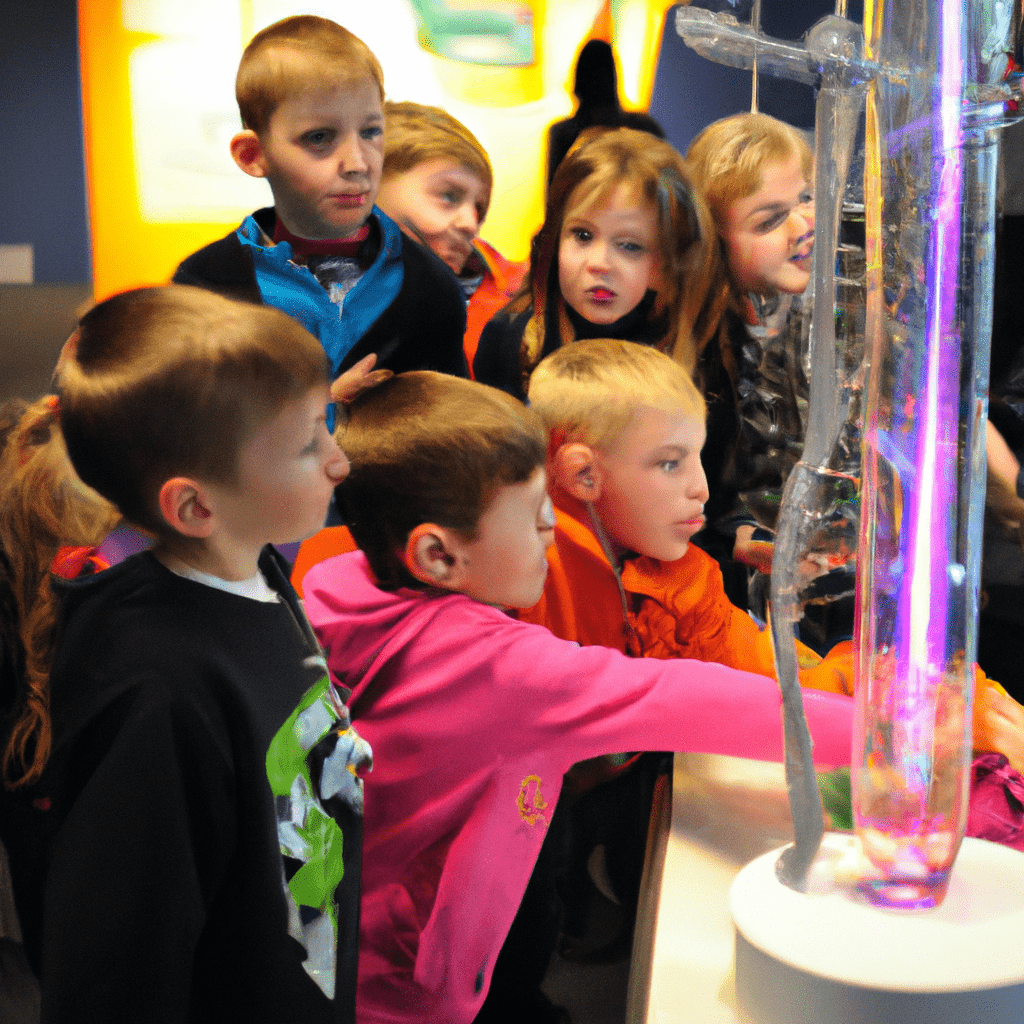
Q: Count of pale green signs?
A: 1